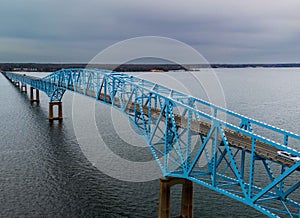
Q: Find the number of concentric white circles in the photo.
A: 2